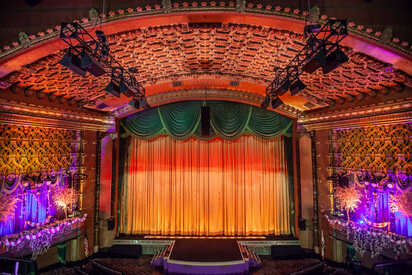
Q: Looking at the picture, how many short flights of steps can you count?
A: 2